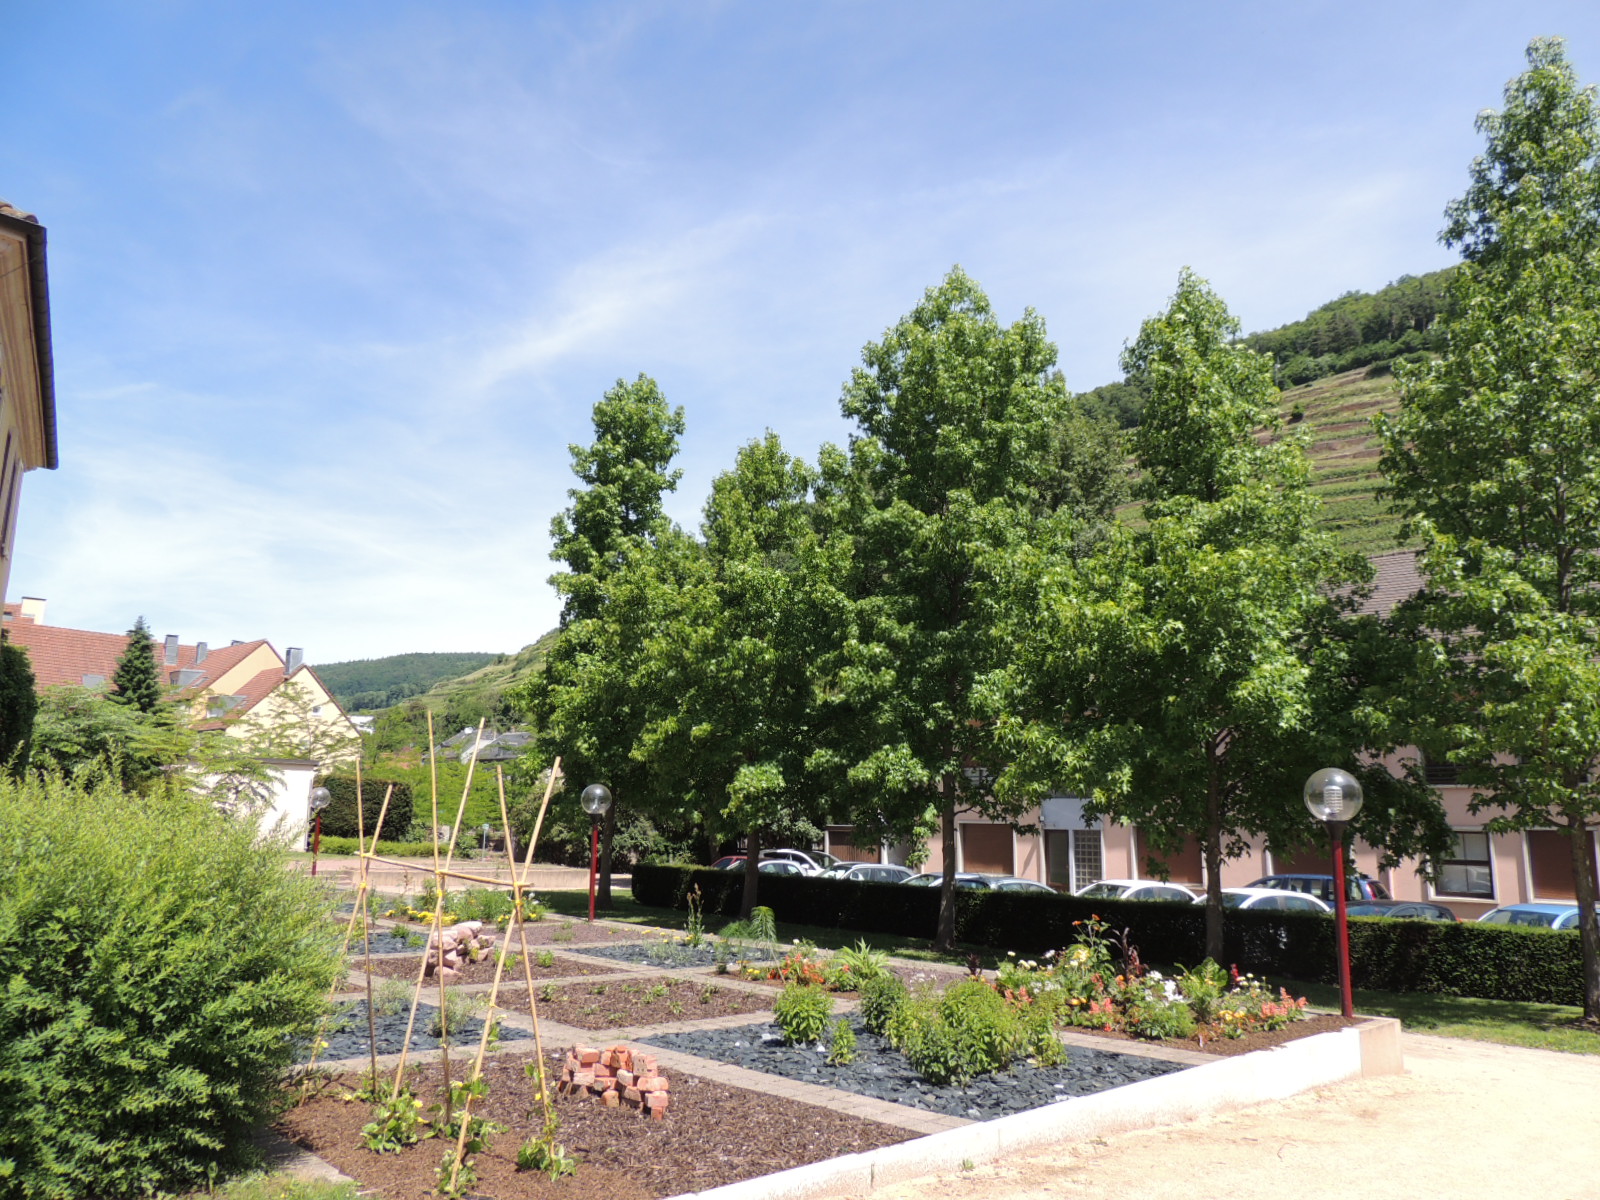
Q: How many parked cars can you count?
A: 11